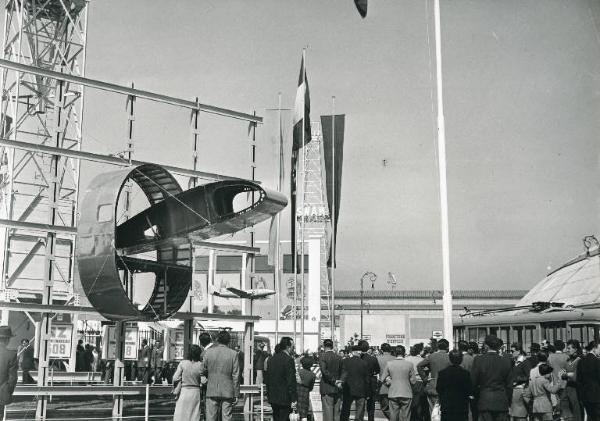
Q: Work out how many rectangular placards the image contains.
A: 3